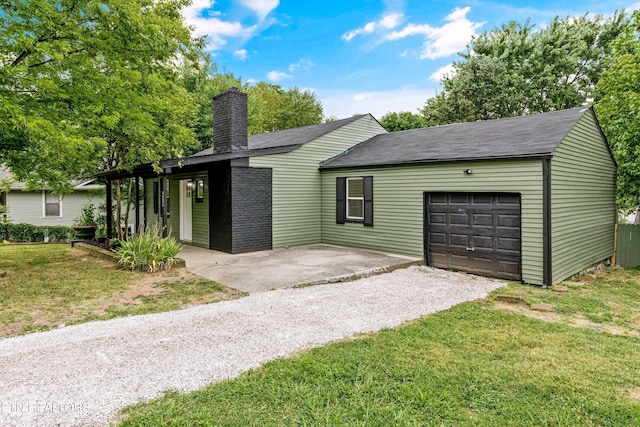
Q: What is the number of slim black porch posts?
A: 3